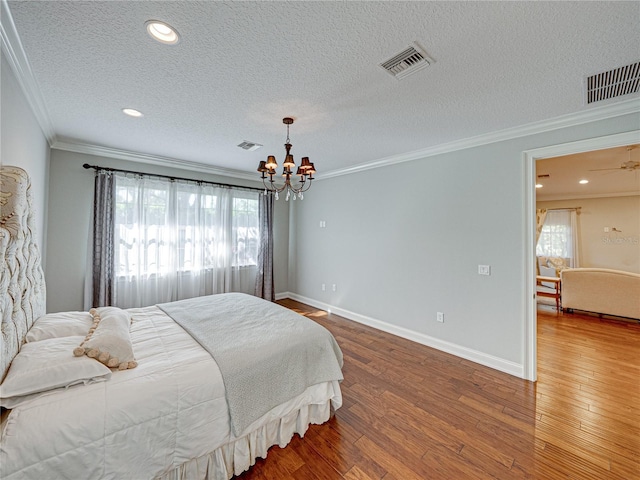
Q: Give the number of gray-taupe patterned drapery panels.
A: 2